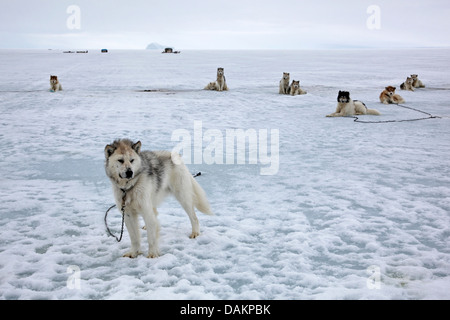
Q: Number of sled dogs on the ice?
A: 10